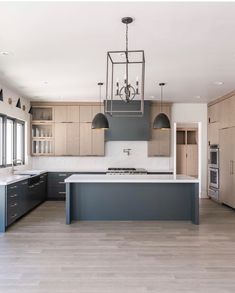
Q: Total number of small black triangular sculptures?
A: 3